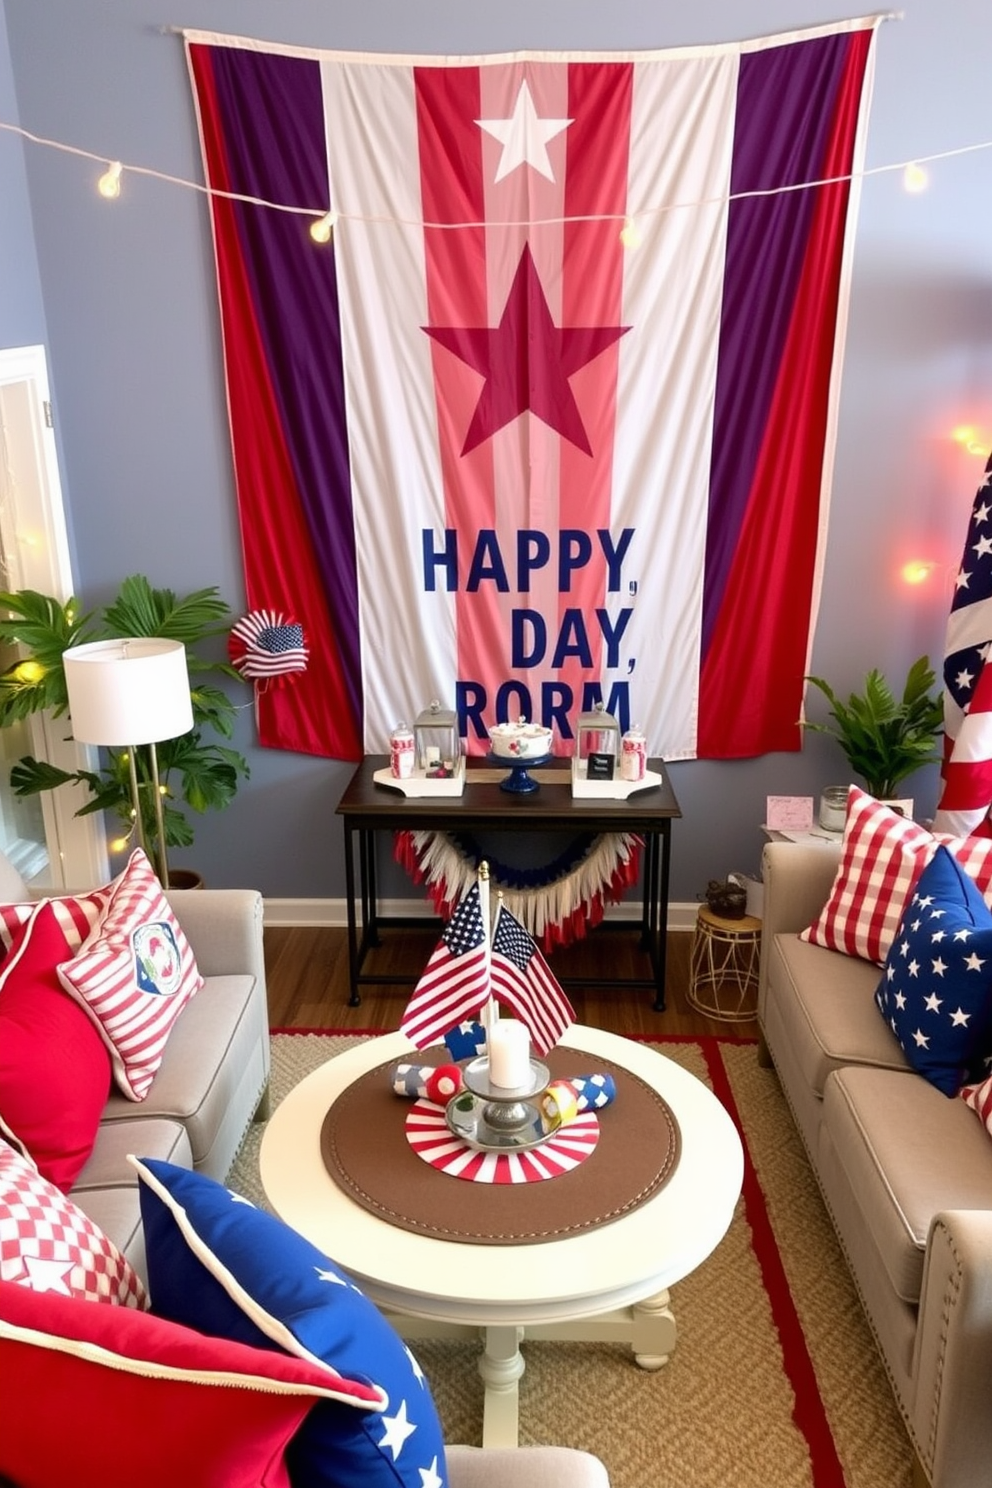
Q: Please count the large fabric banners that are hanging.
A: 1